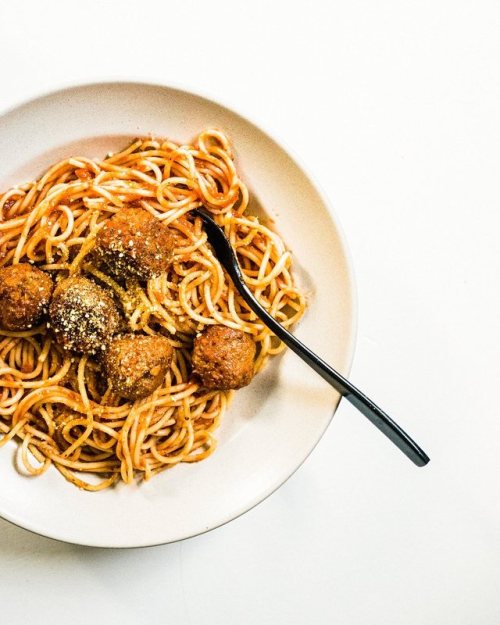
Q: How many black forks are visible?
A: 1